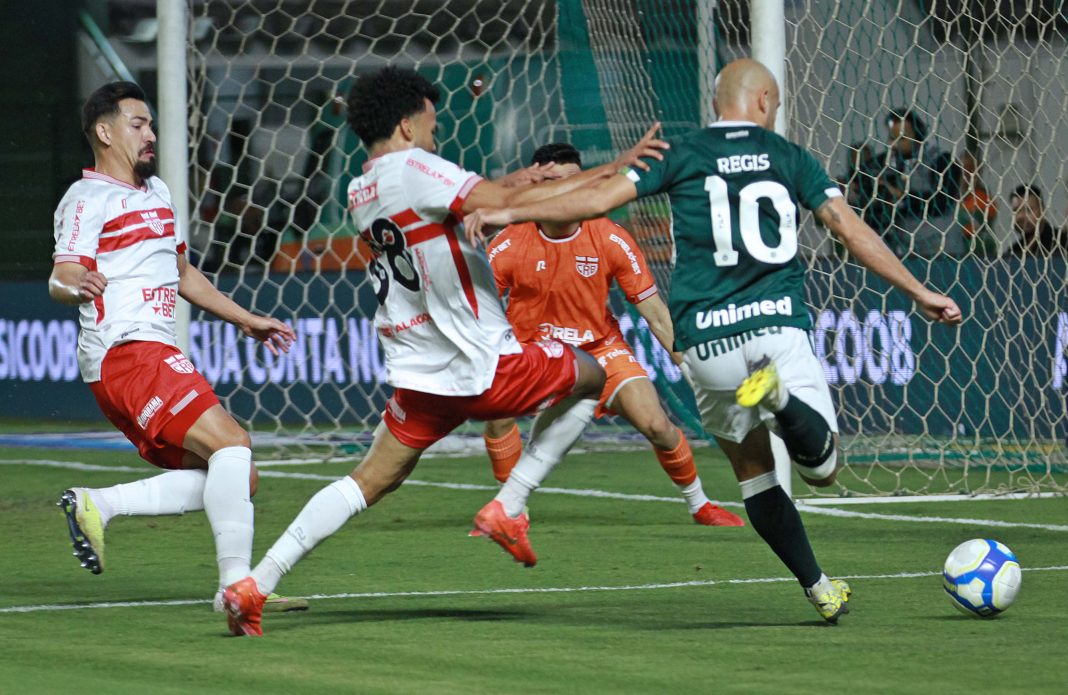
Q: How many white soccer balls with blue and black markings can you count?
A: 1